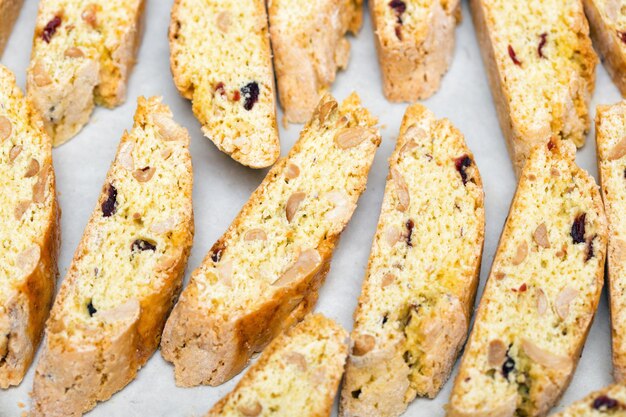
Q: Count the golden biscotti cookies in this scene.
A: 15